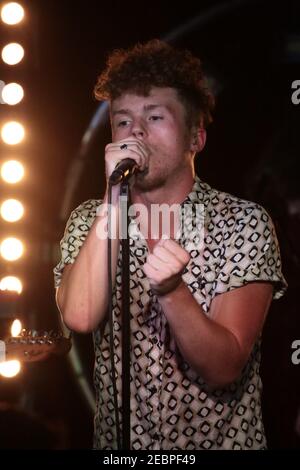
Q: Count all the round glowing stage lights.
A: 10